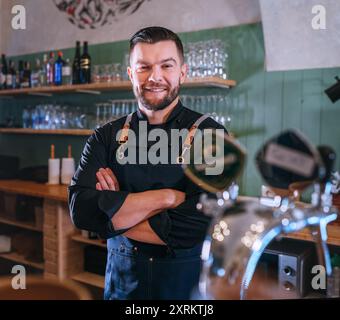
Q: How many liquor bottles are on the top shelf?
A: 11